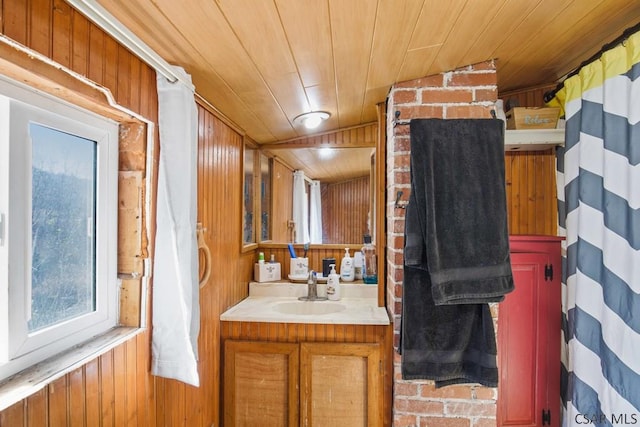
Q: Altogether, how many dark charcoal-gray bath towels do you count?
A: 2